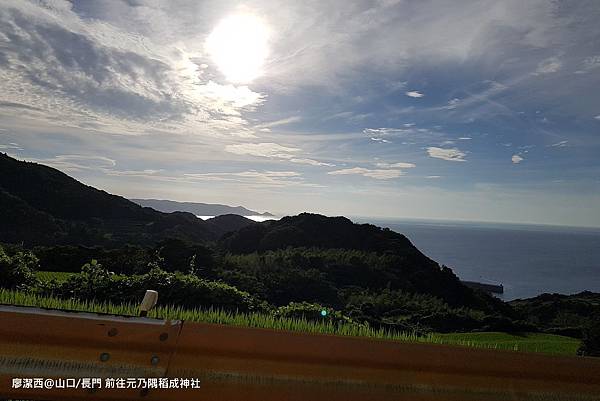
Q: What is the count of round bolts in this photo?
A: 4